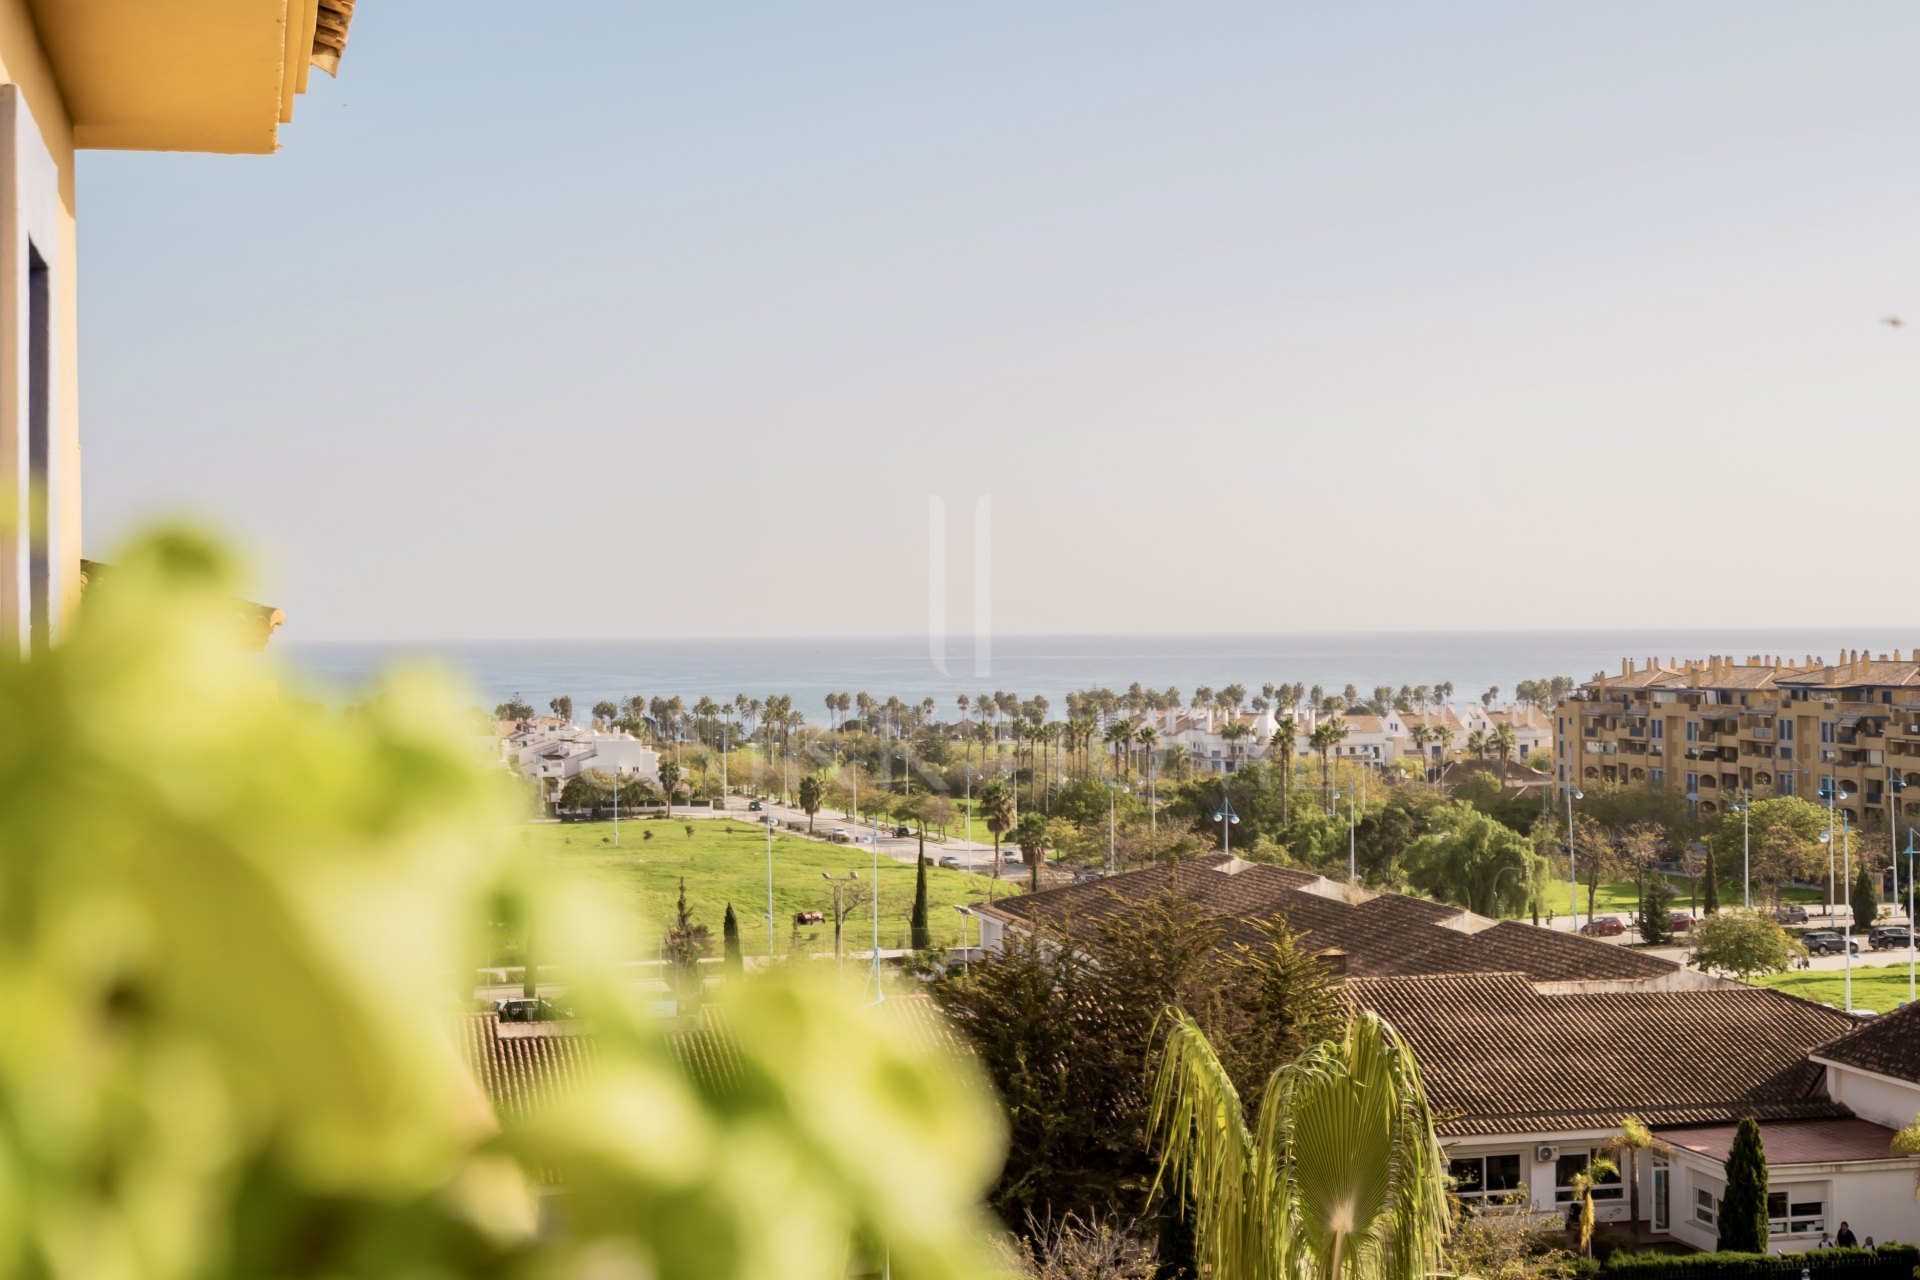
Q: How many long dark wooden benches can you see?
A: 0